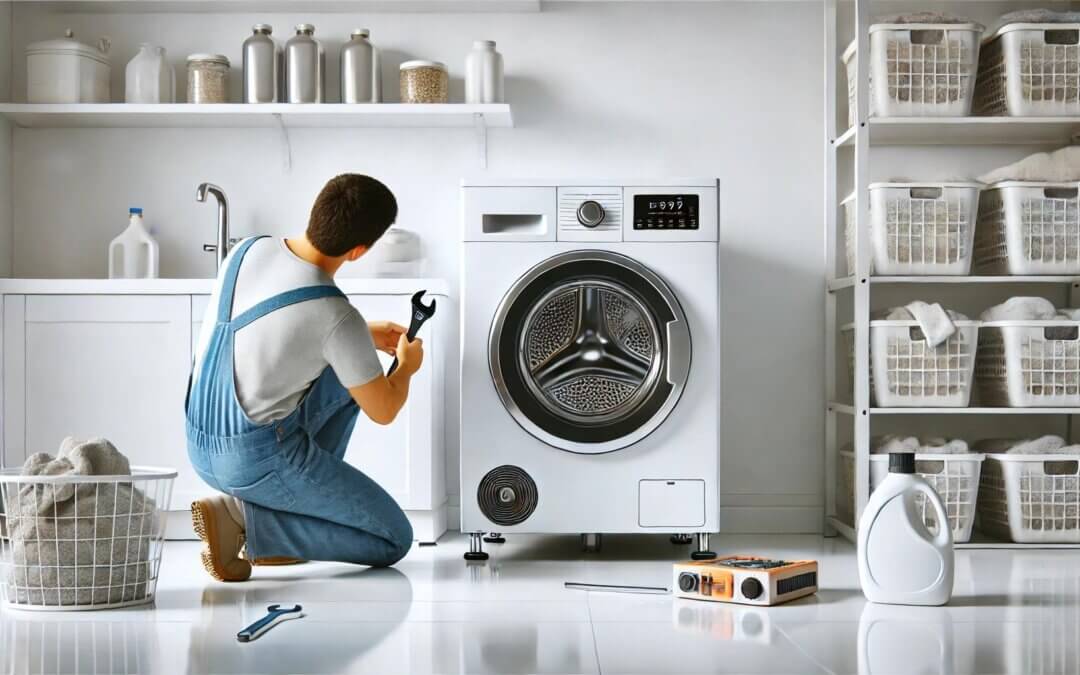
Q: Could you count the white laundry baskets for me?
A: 9